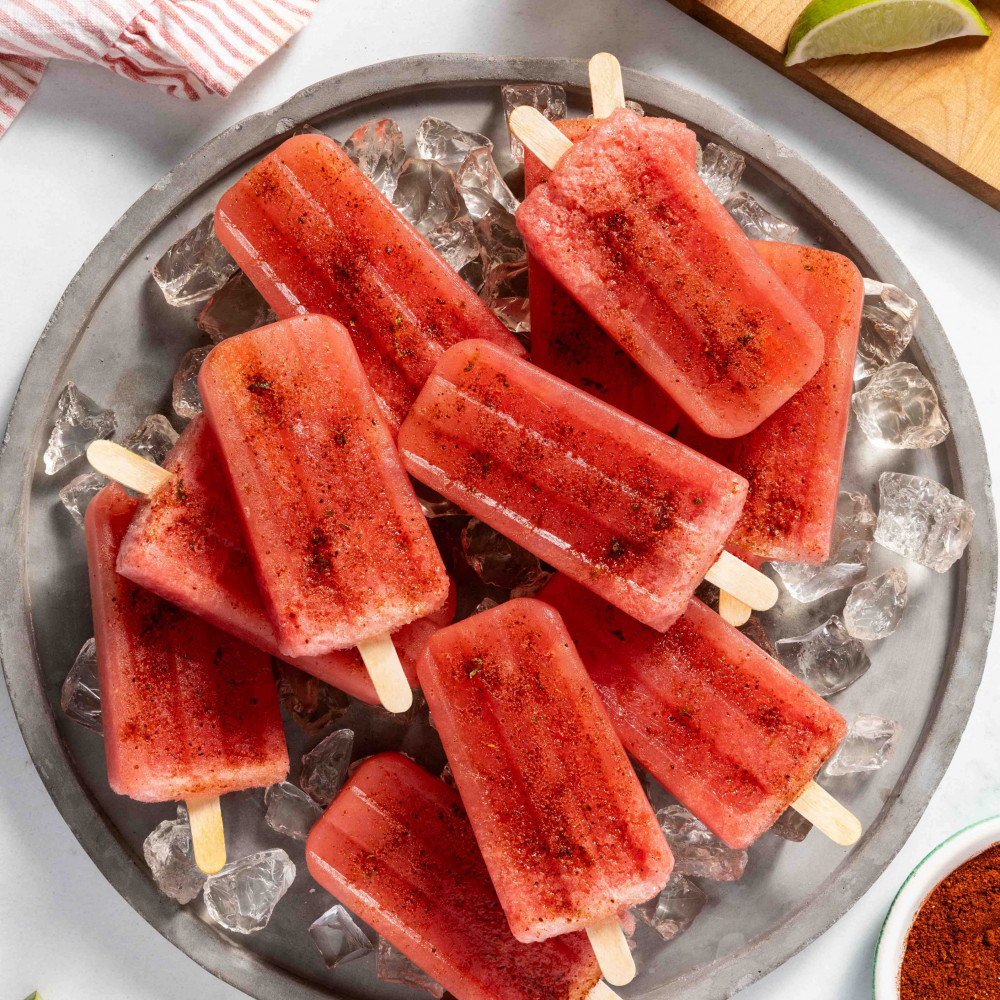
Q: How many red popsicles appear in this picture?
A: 11